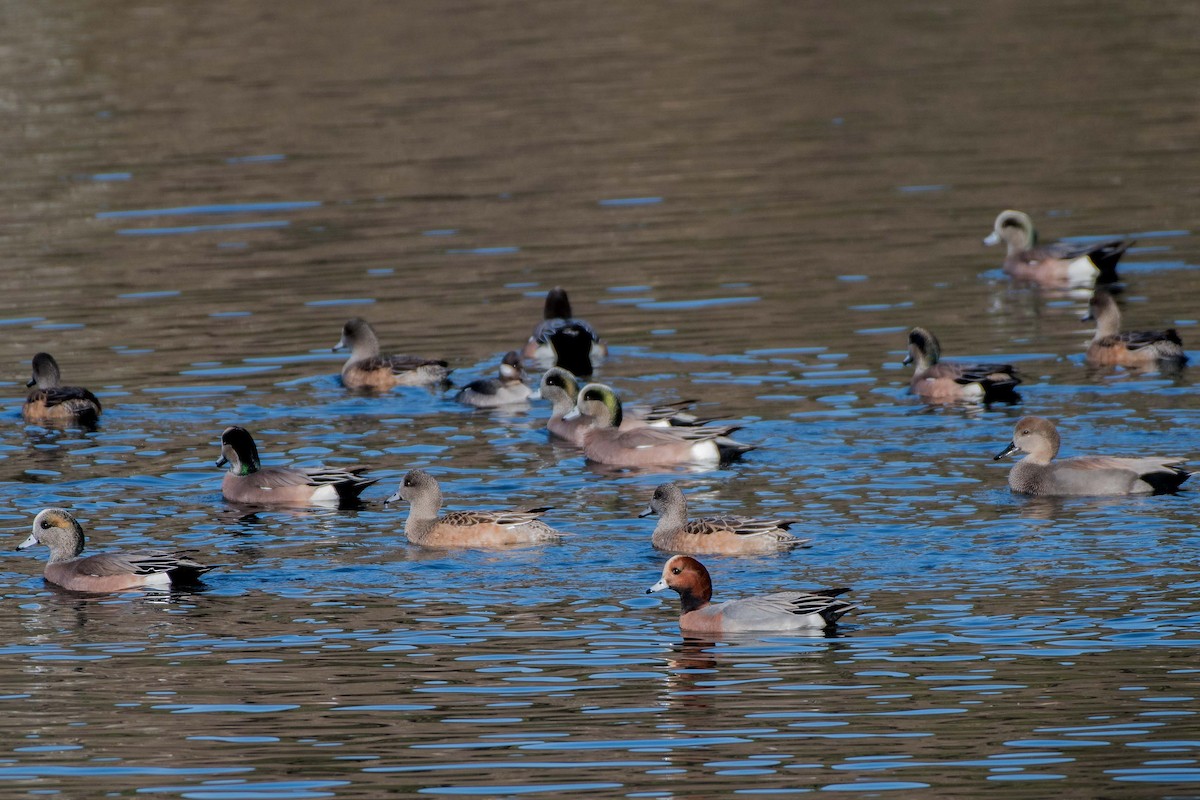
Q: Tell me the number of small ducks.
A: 1